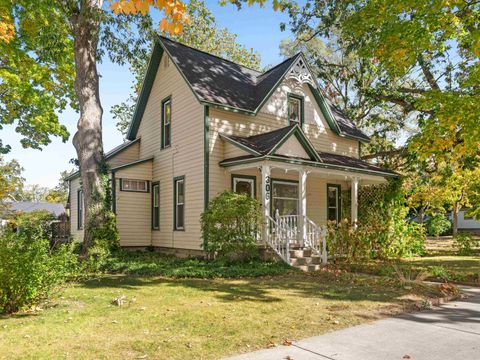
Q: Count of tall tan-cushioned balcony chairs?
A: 0